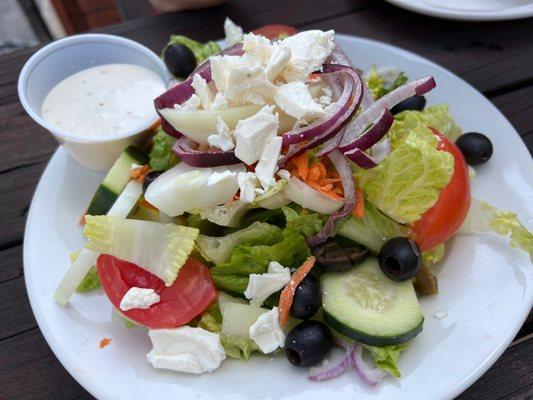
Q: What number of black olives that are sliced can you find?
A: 0